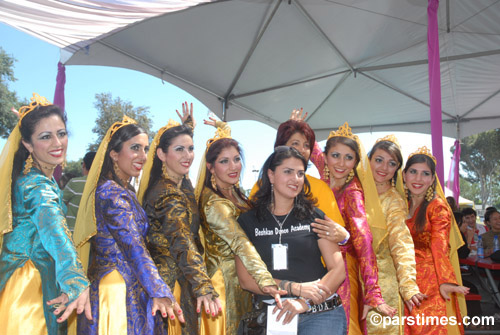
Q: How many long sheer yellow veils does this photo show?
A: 7